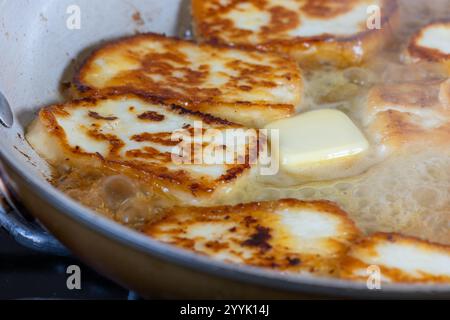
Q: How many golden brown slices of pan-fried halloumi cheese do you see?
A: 7